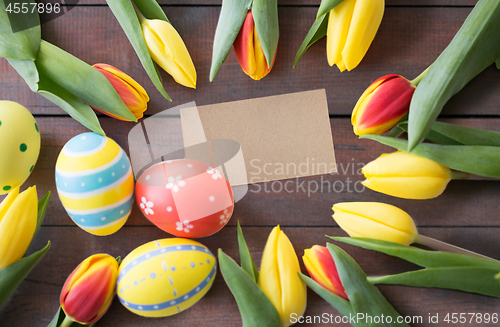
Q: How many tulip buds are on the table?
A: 11